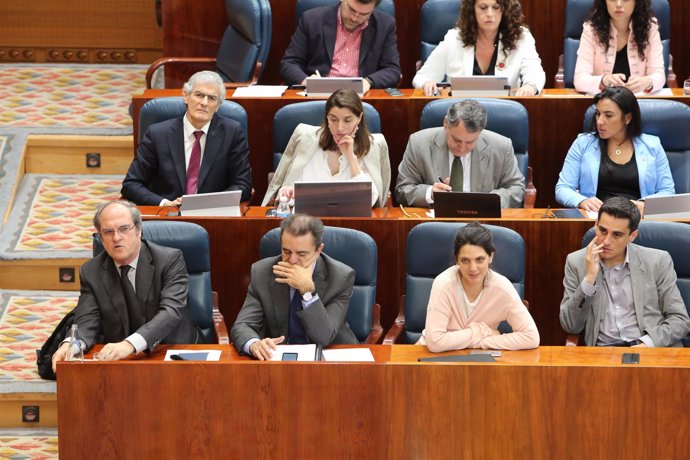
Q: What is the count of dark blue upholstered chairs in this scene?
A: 12